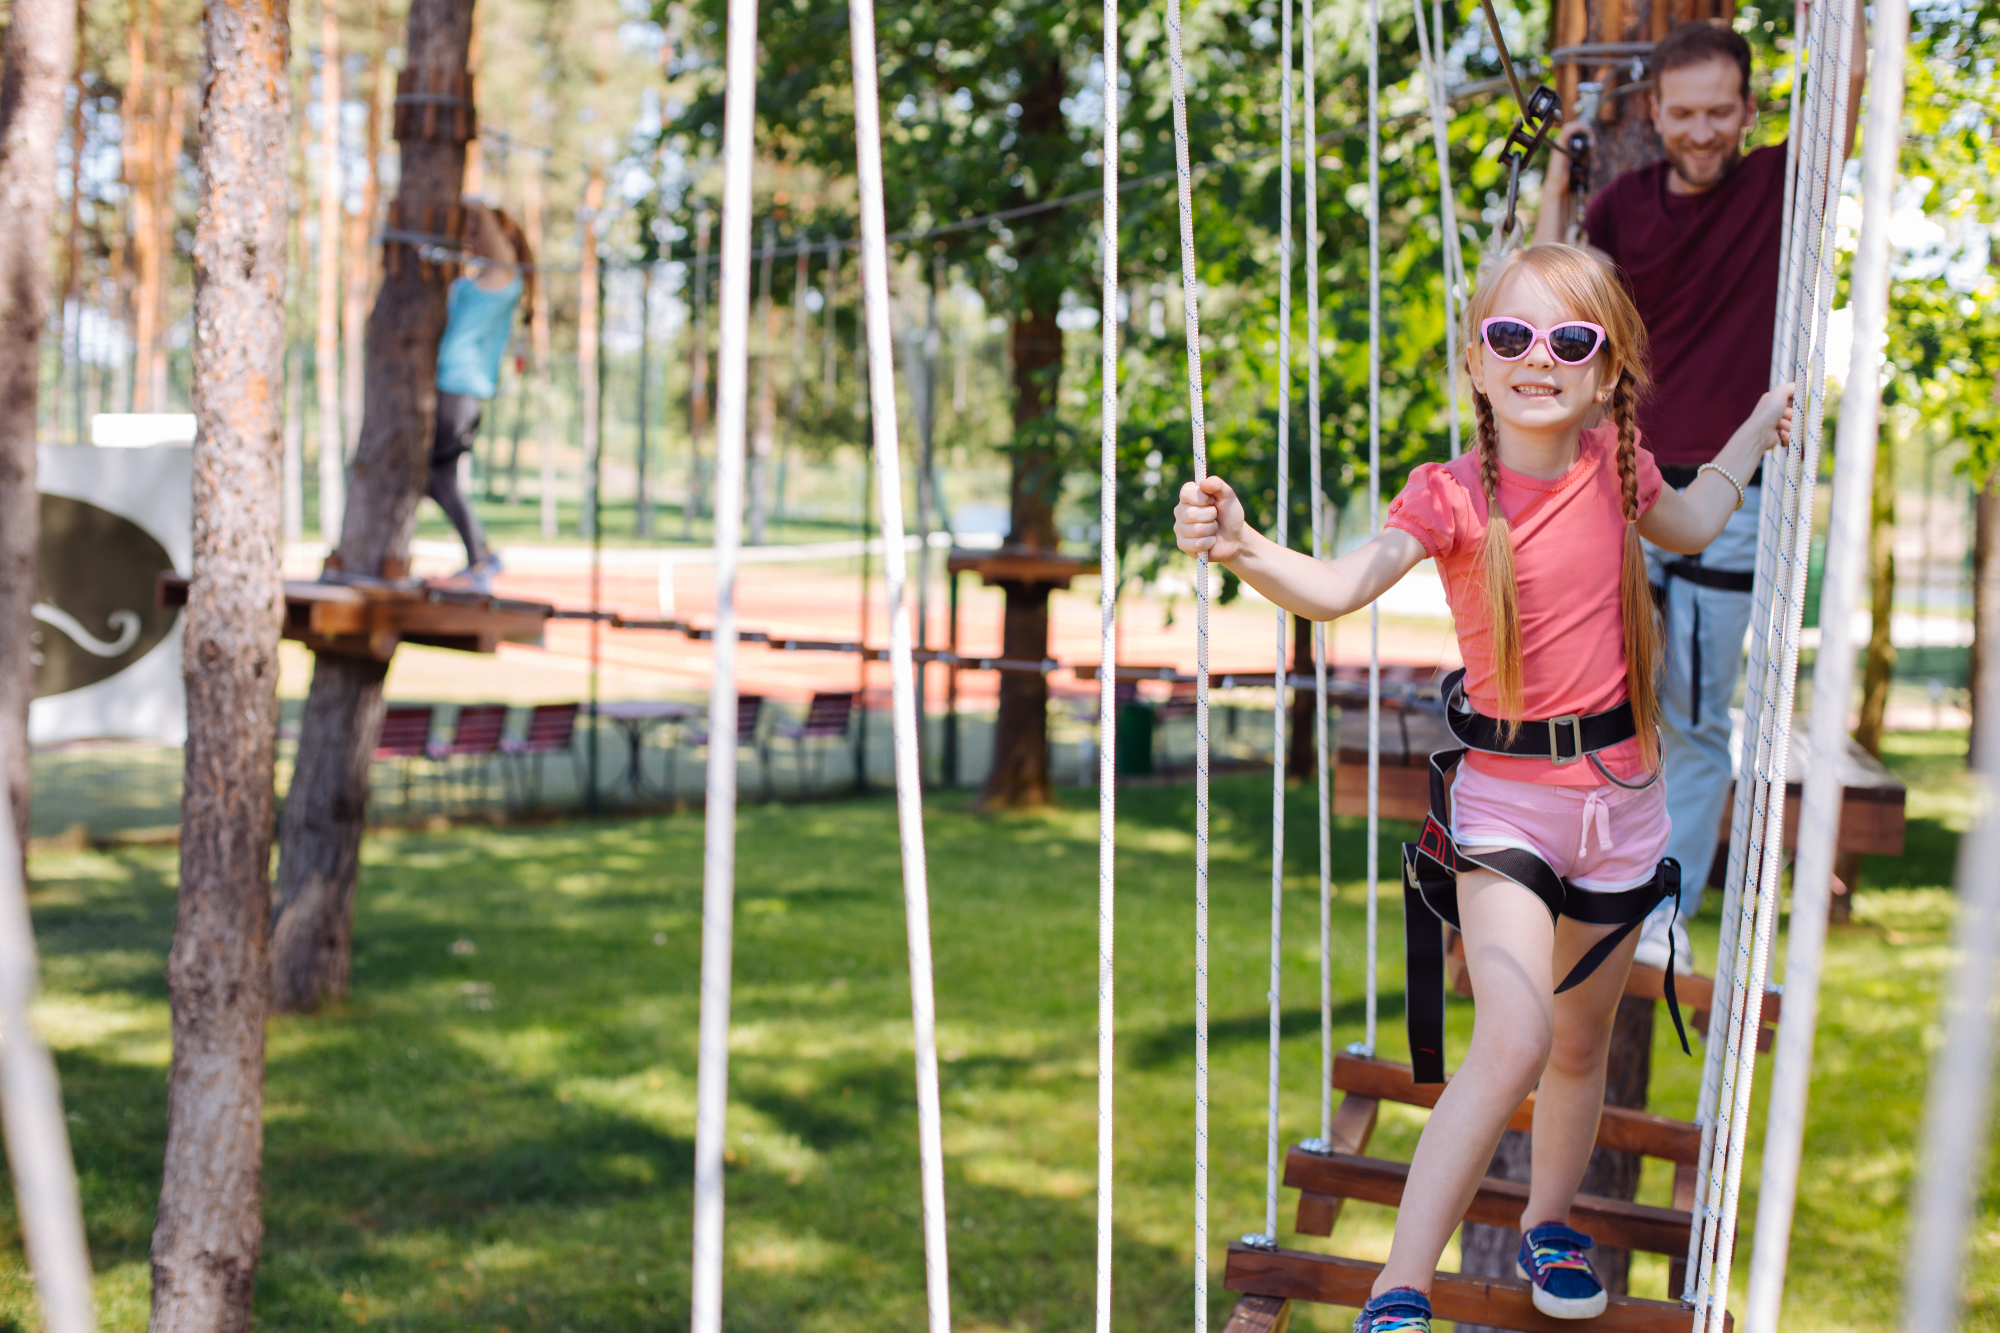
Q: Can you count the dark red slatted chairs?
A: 5